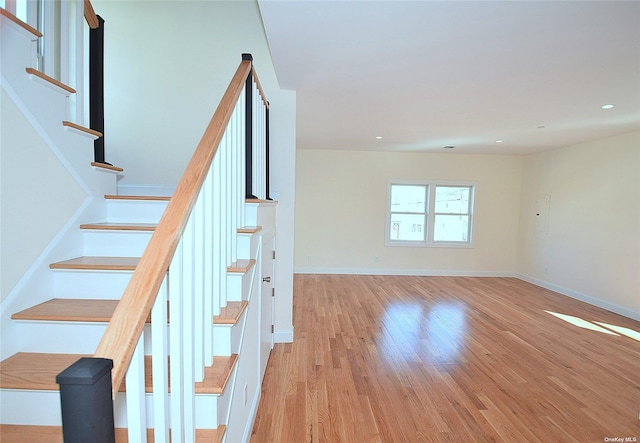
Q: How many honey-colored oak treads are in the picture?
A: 10